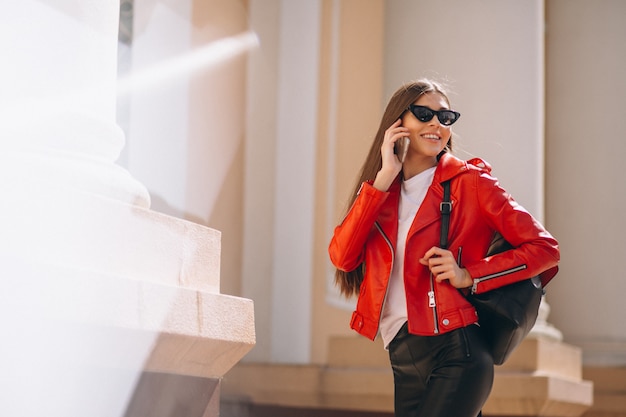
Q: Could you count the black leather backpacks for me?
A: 1